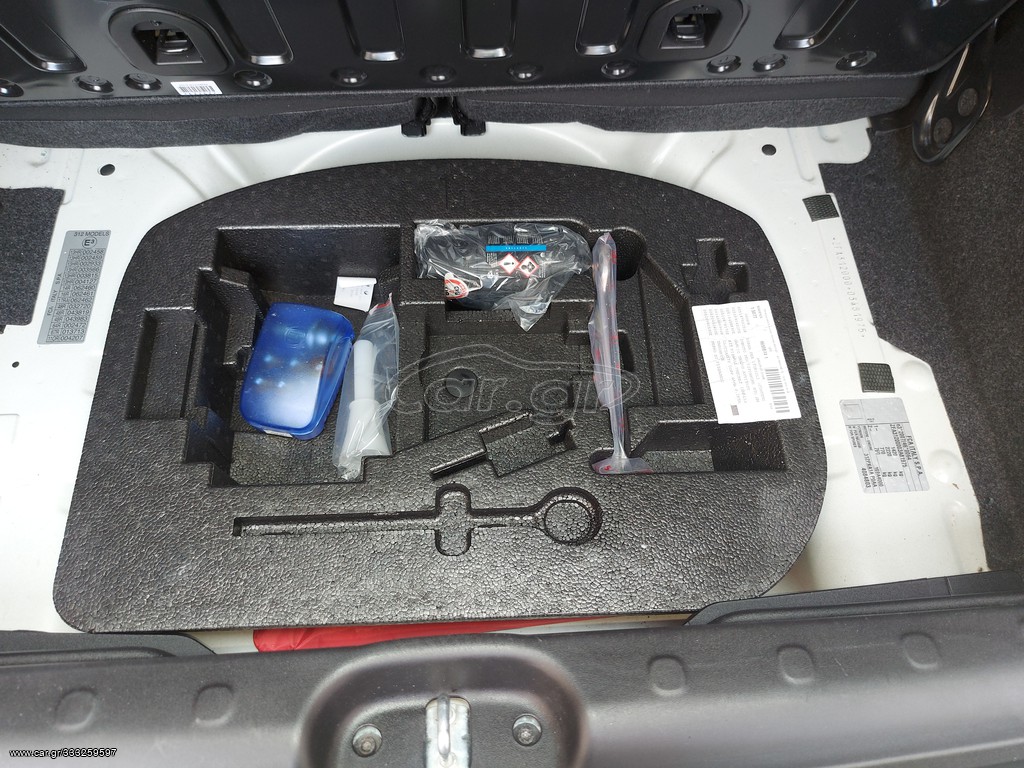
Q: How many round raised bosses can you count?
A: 11